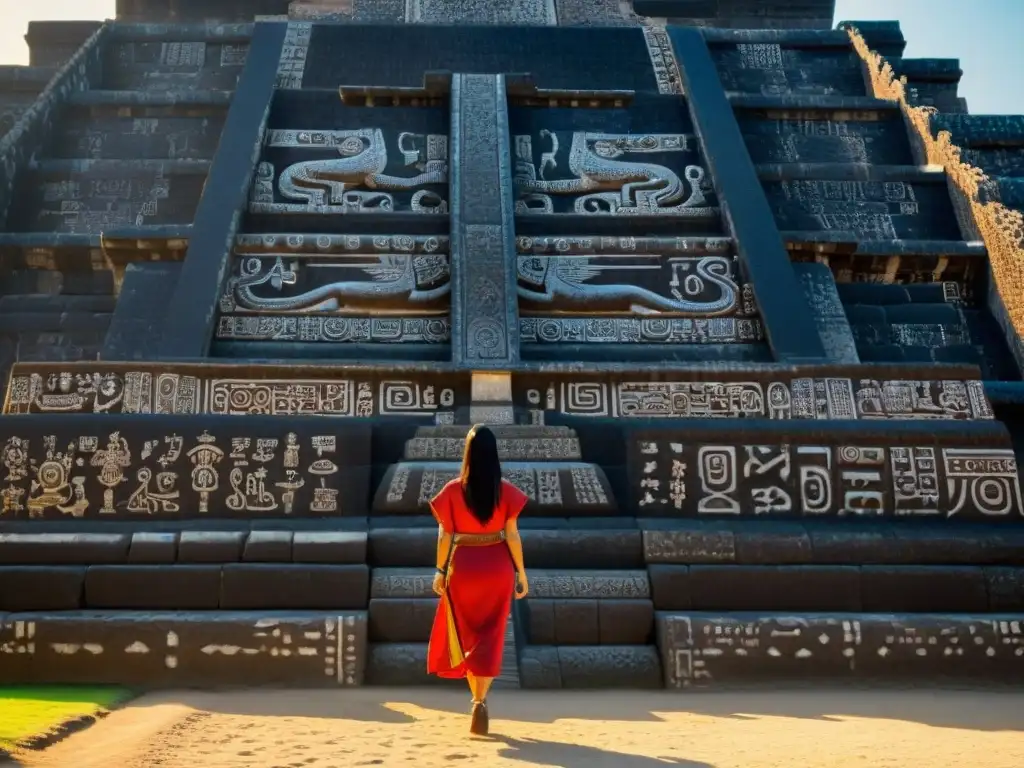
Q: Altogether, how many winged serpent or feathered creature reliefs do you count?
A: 4